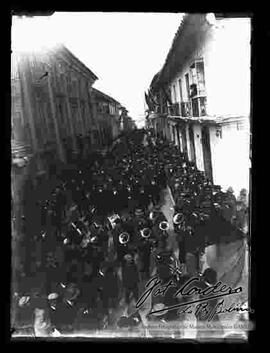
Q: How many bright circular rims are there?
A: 4